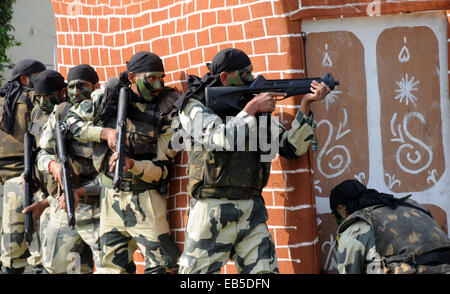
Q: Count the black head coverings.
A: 6